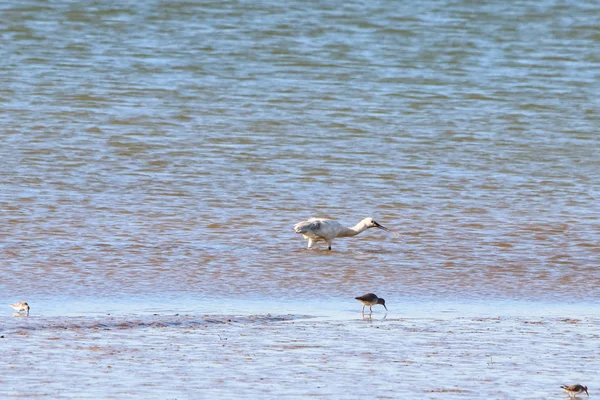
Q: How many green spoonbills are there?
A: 0